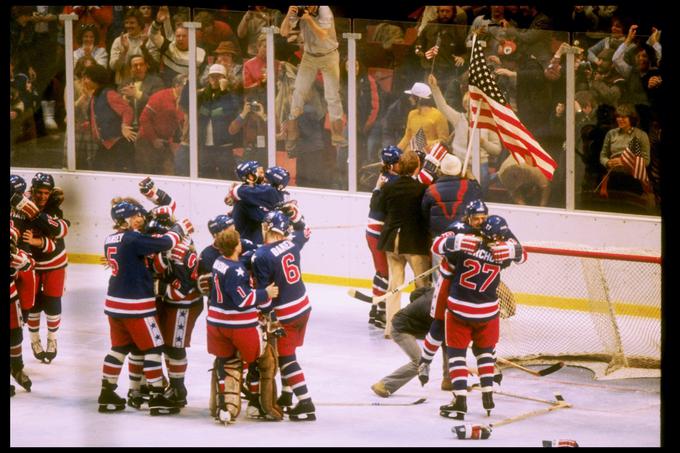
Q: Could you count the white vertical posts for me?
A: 6